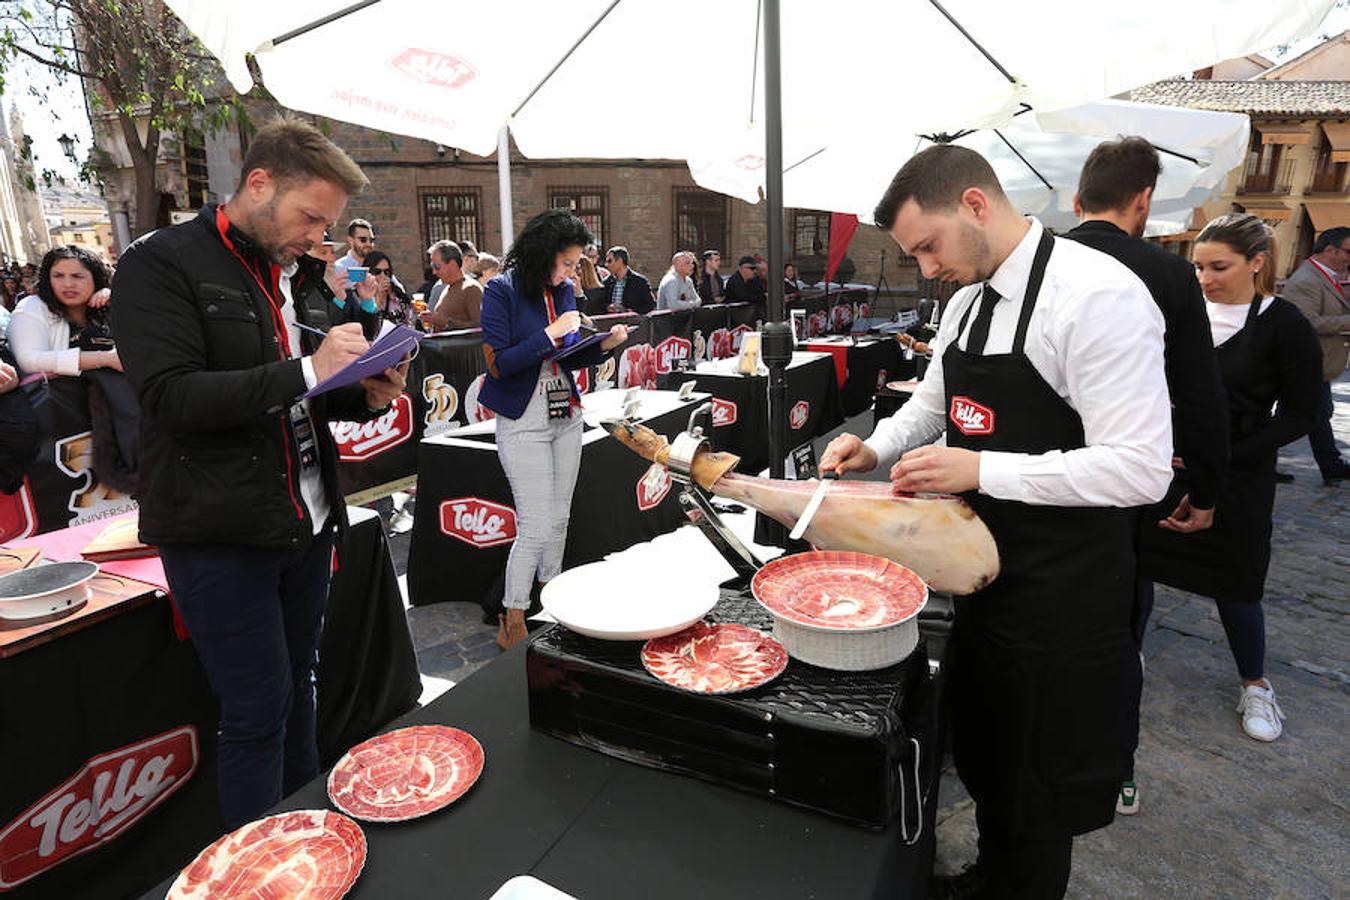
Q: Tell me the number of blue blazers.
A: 1